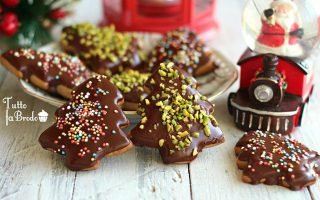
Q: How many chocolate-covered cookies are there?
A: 7